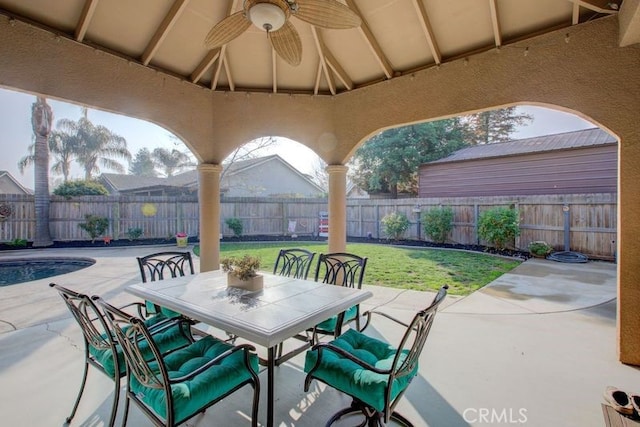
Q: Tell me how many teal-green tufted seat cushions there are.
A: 5